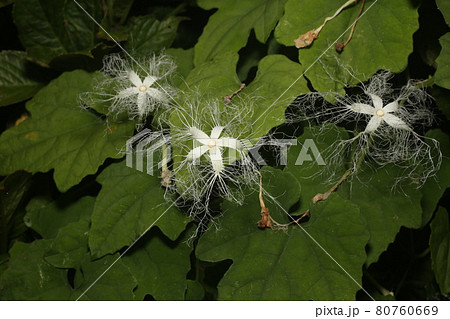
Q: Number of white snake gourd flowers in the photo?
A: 3